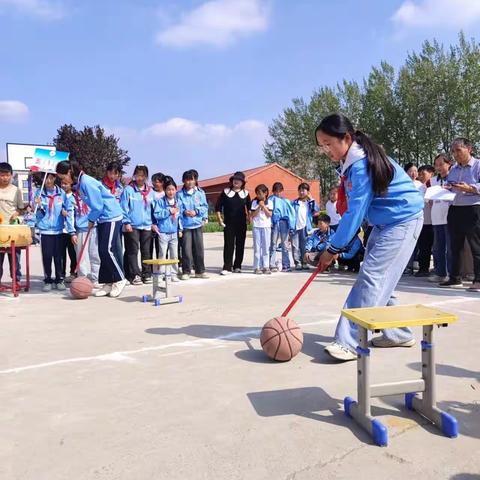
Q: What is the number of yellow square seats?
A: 2